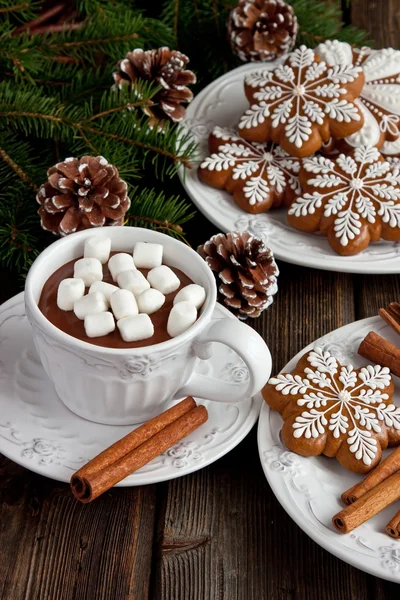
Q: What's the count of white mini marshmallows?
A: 15